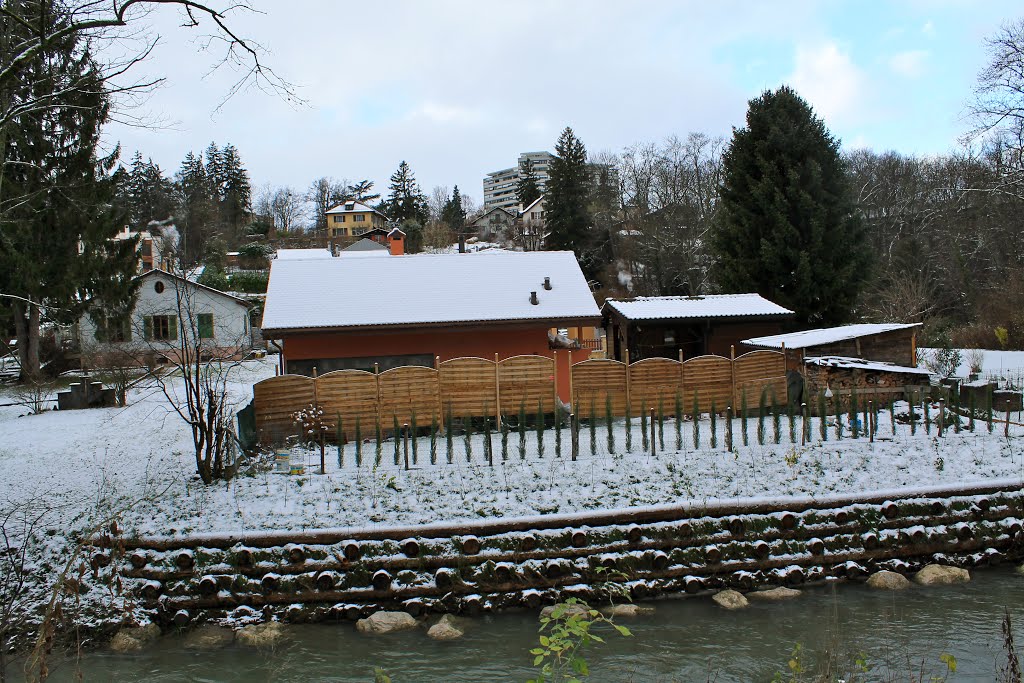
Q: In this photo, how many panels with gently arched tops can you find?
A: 9